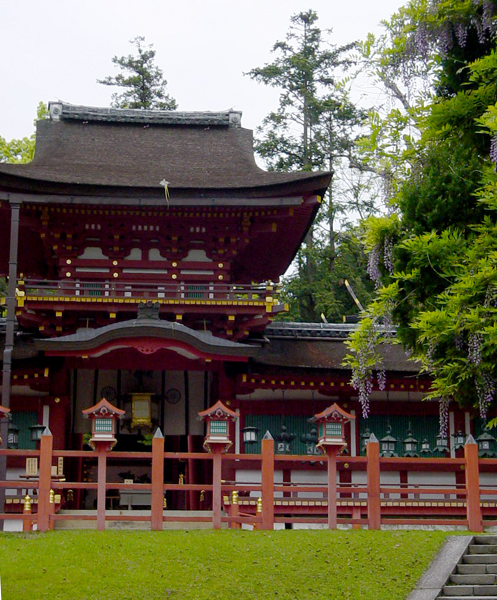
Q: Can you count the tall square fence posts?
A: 5